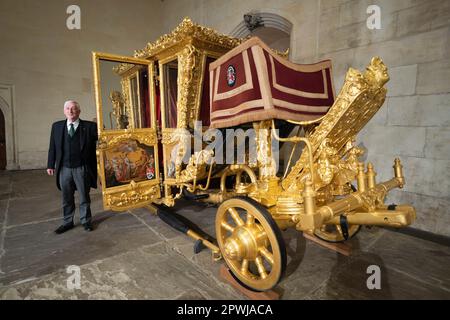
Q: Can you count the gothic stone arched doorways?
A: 2